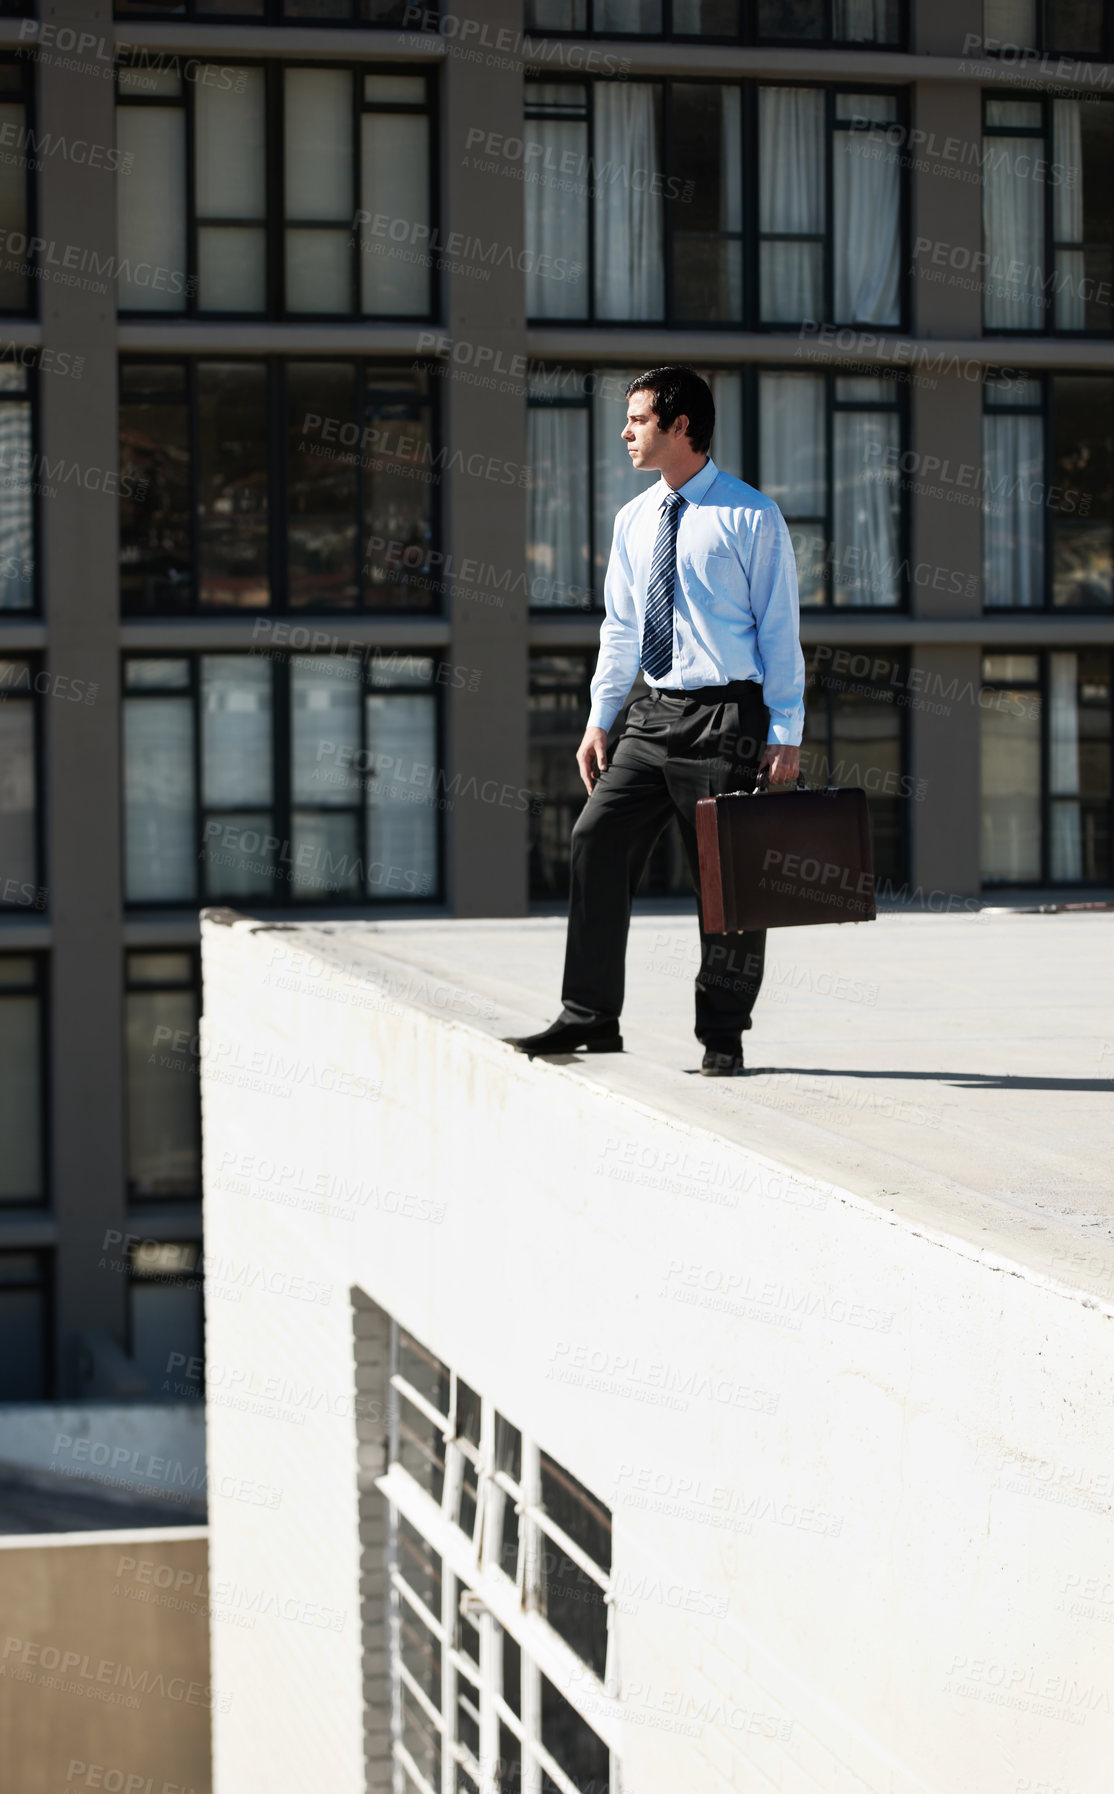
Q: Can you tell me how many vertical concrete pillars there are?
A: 3